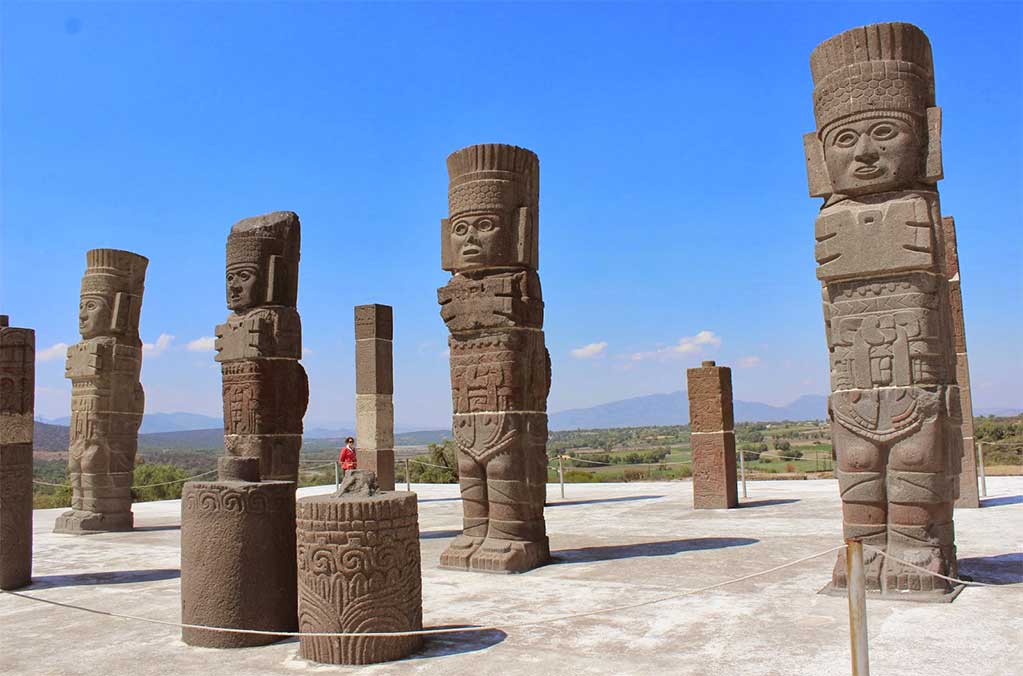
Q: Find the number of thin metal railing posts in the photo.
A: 6